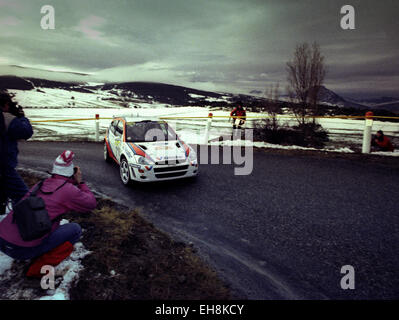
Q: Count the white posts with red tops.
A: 3